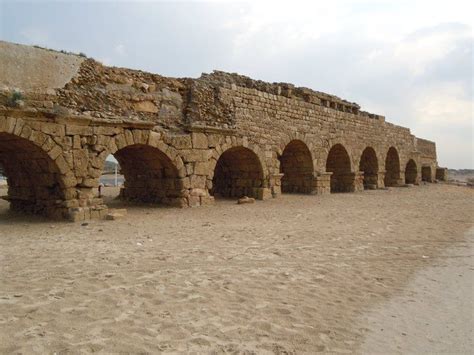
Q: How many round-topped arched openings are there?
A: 8